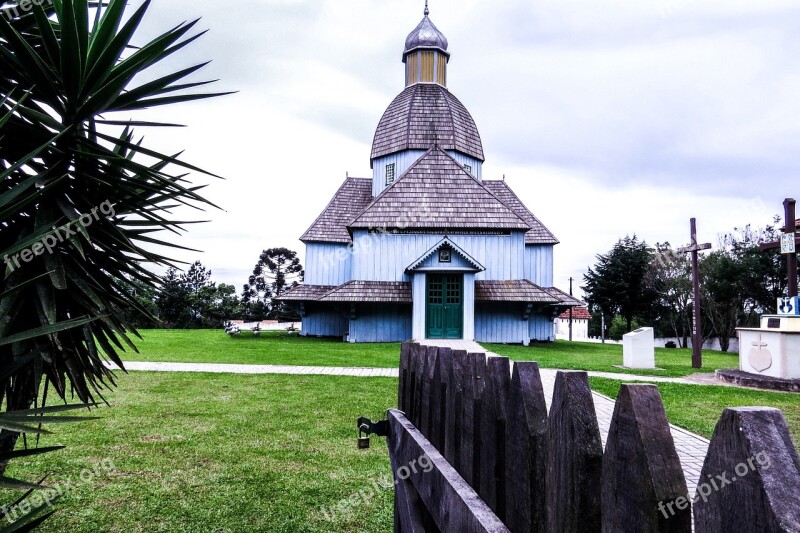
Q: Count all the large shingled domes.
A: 1